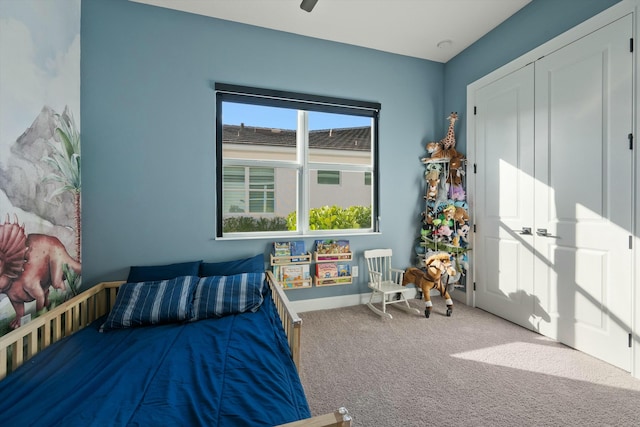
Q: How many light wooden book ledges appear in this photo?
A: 4